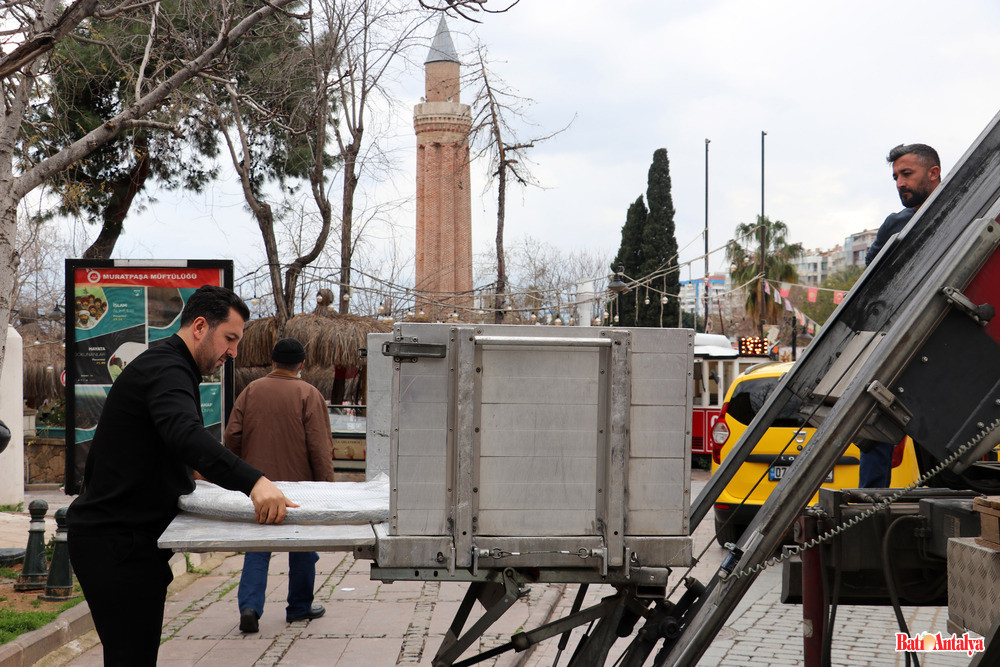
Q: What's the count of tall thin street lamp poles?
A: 2